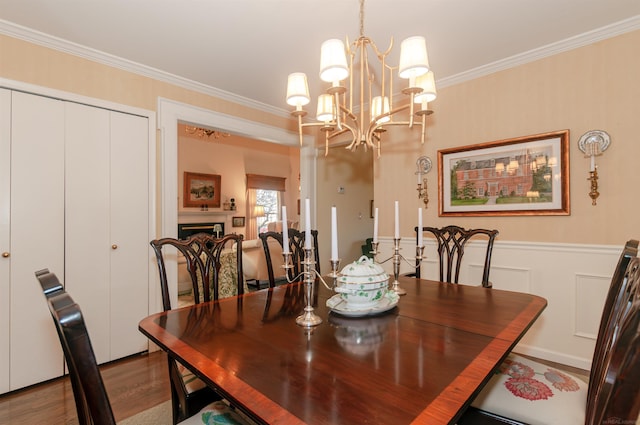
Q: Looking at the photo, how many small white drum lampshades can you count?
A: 6